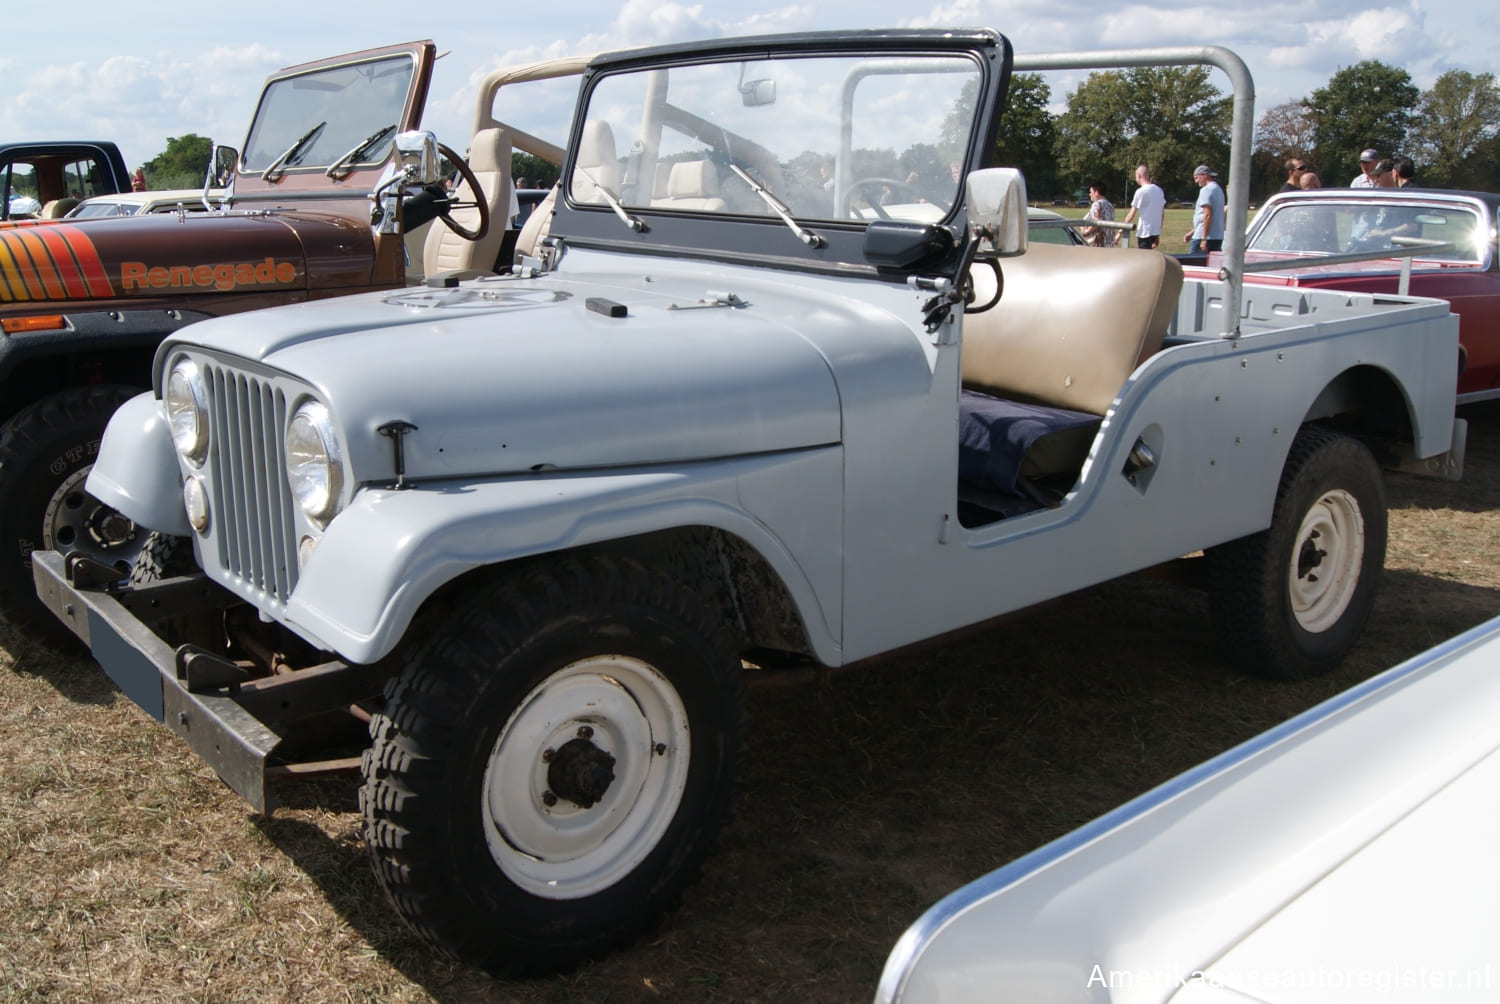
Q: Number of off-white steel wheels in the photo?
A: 2